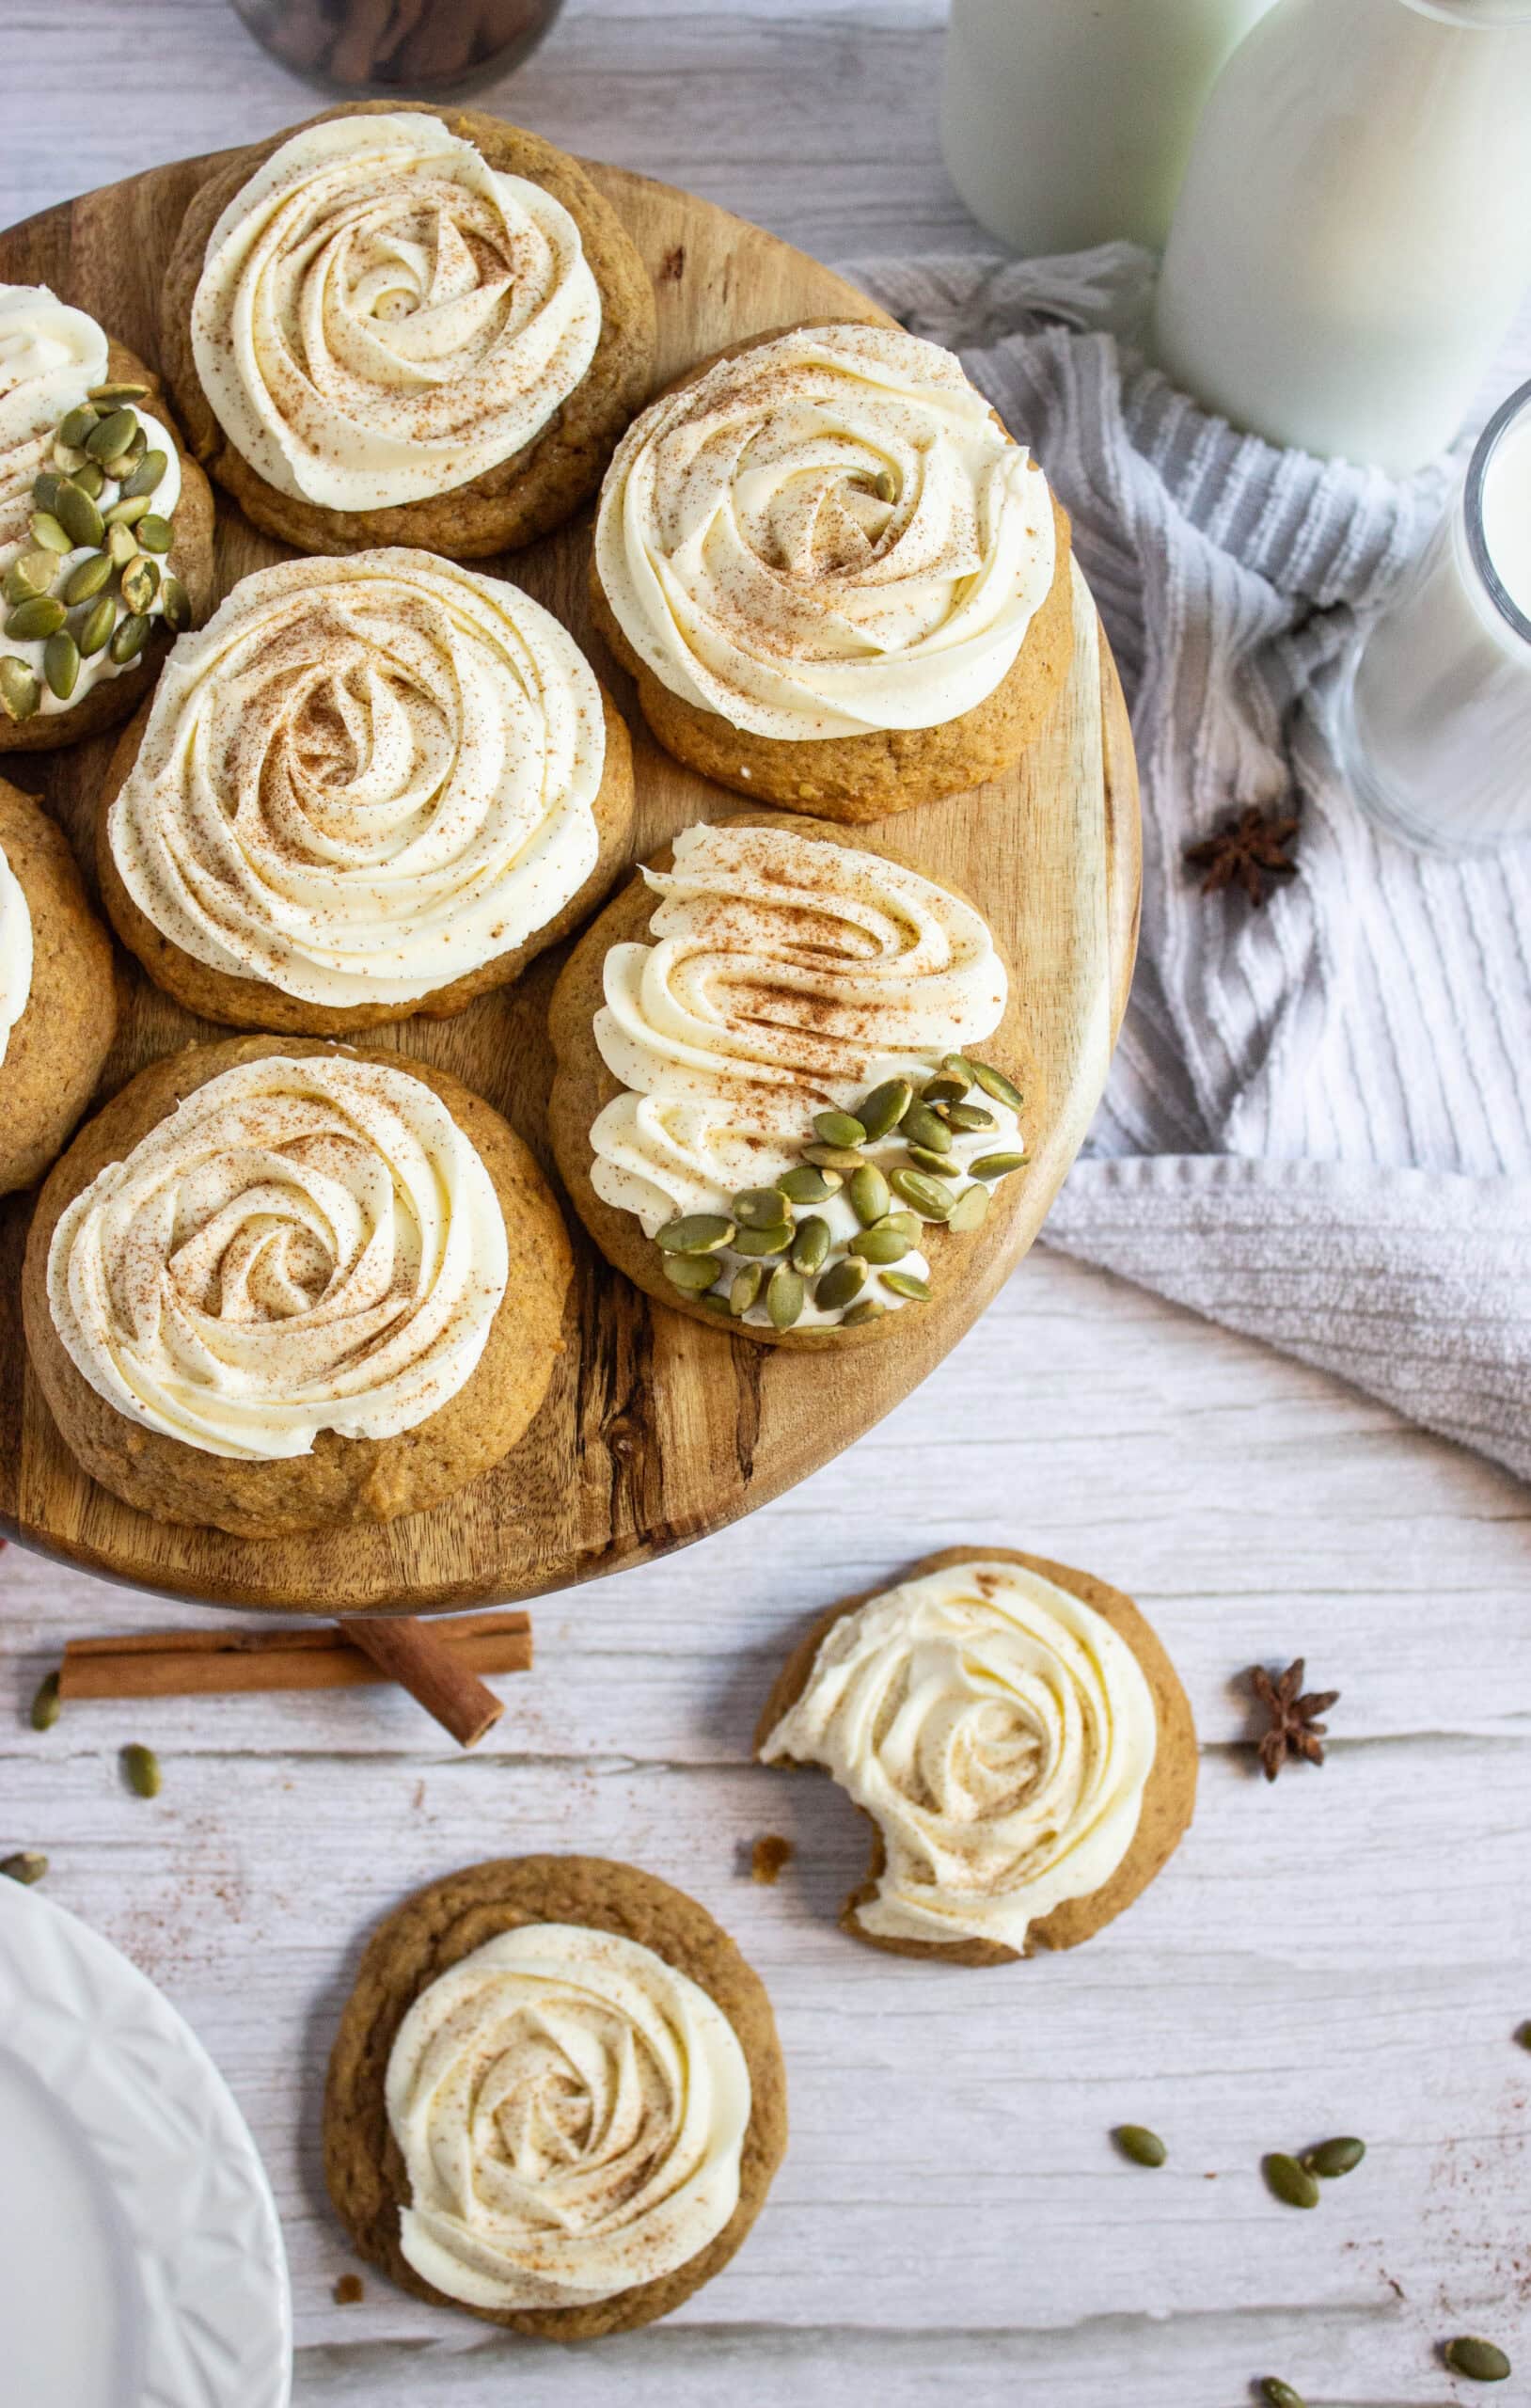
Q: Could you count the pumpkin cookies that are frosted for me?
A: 9